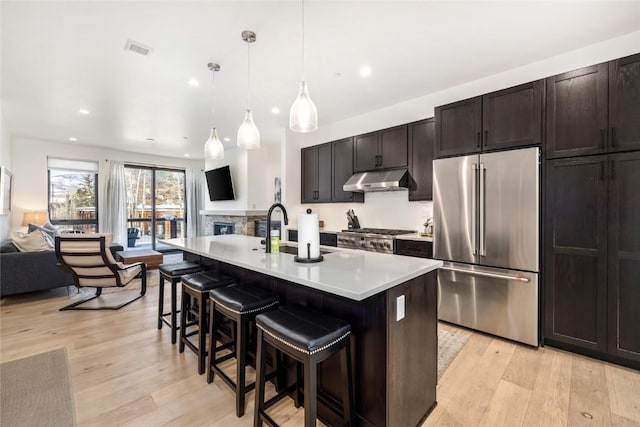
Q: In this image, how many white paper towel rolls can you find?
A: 1